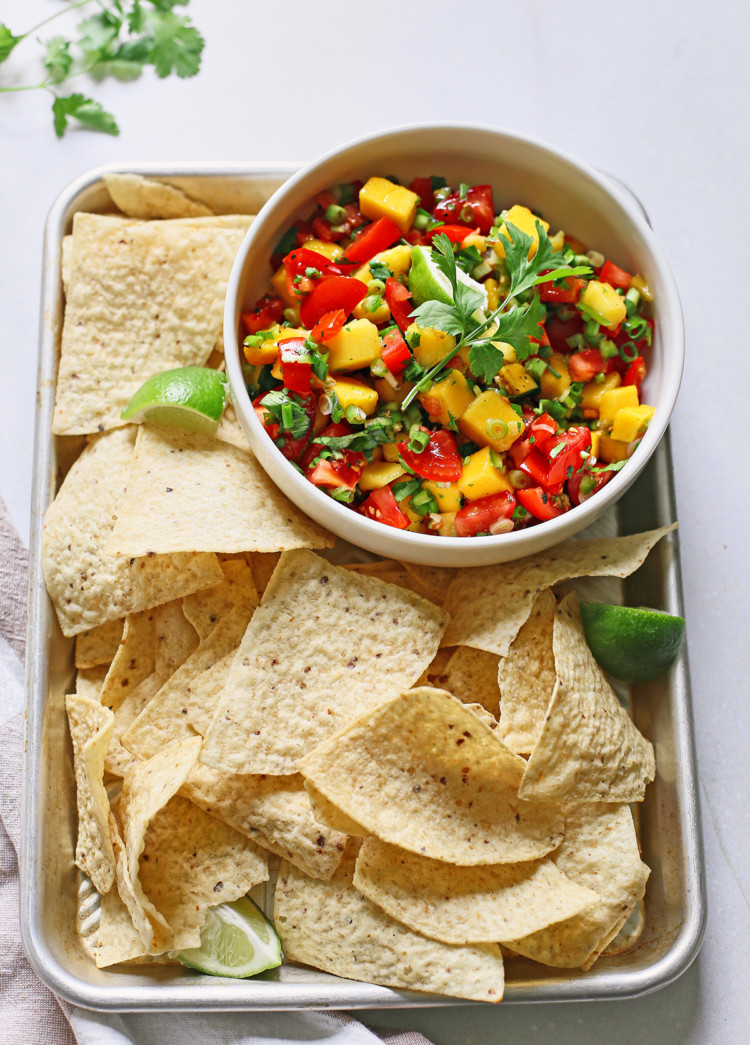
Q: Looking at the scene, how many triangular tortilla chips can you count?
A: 0